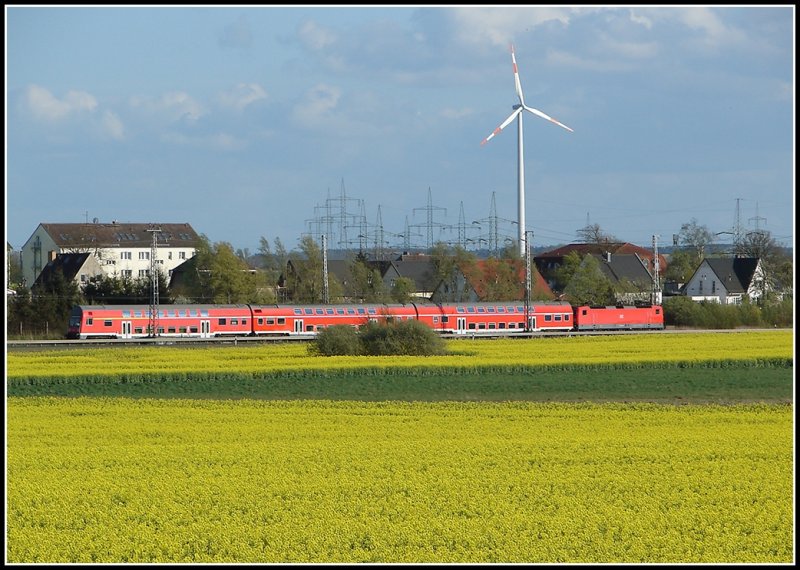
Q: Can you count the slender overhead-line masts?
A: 4